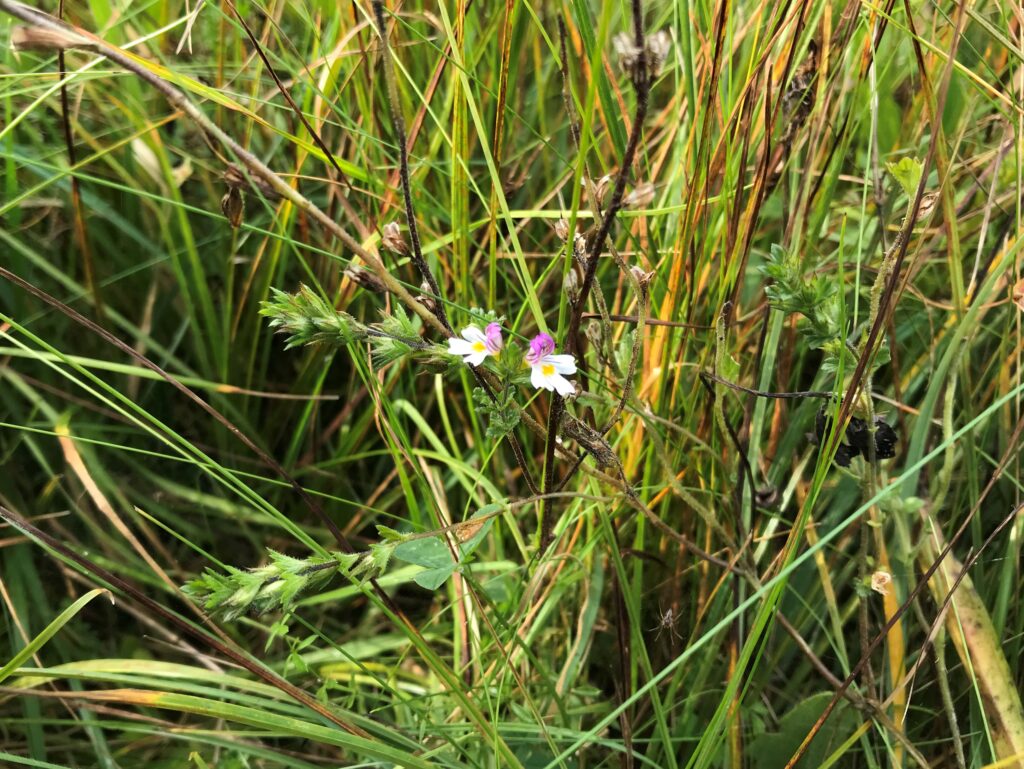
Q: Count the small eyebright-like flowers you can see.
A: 2